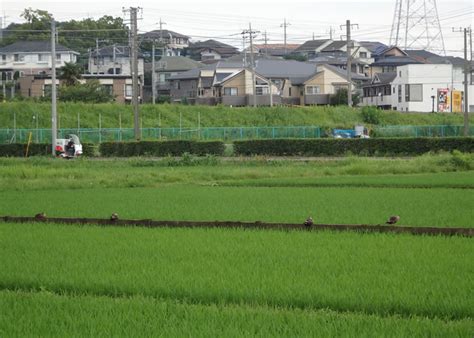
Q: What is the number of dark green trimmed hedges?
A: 3